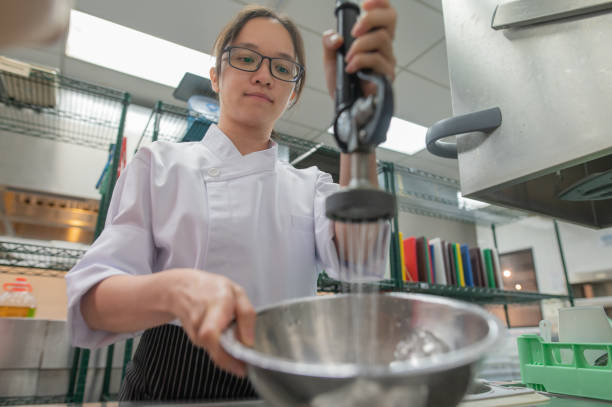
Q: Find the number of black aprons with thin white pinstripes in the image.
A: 1